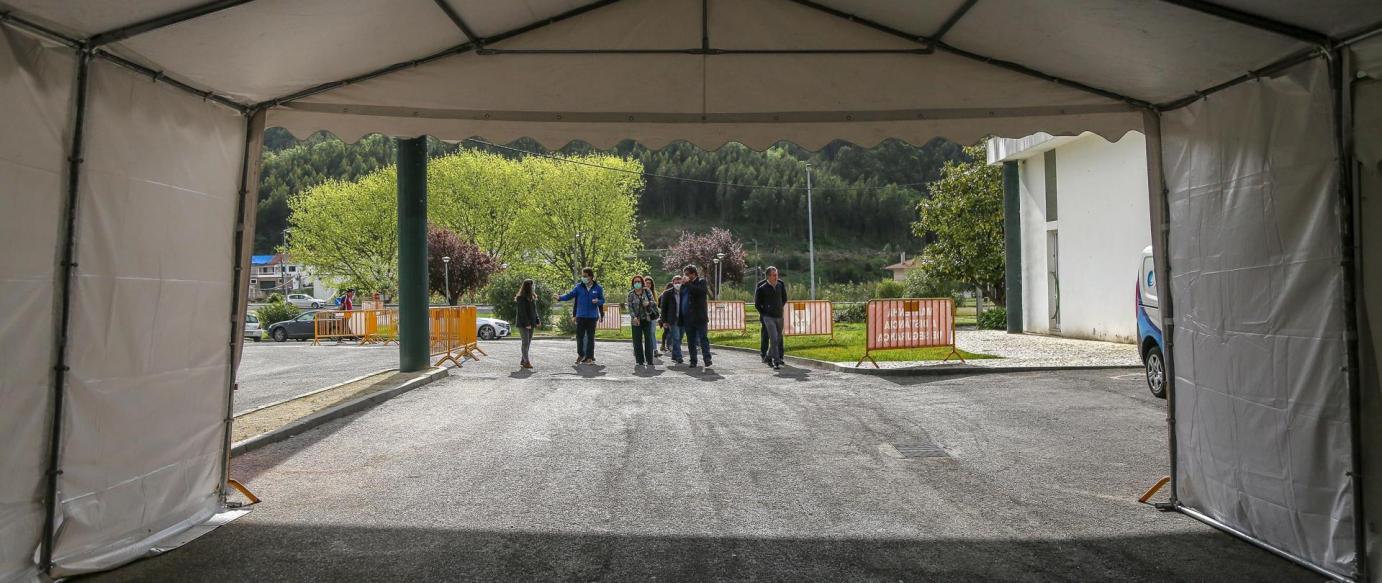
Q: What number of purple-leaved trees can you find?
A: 2